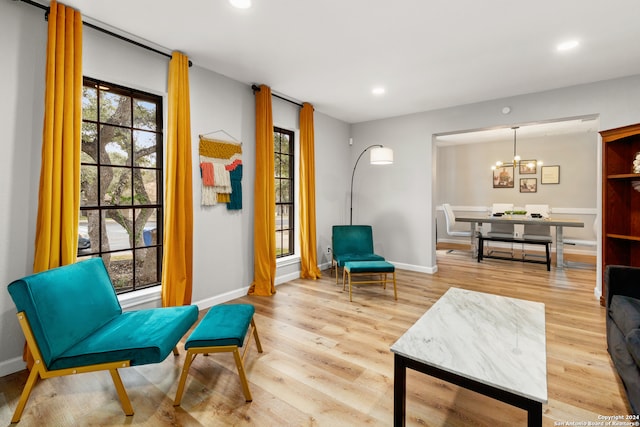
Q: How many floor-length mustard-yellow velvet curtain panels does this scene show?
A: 4